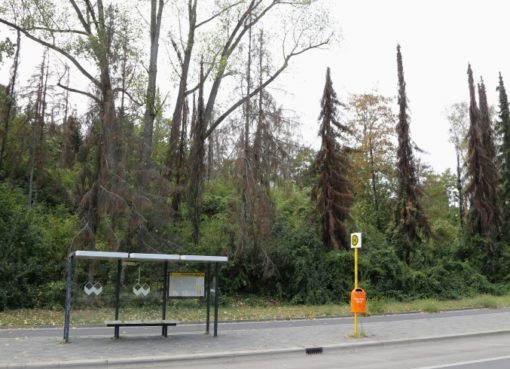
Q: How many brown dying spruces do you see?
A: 4